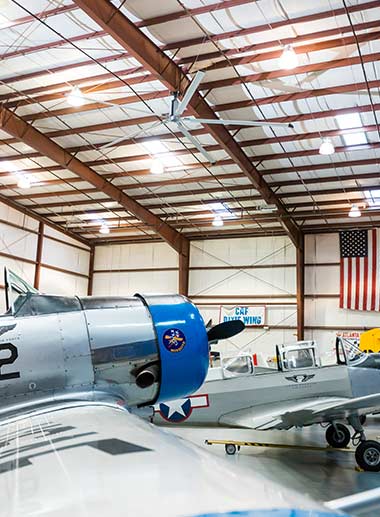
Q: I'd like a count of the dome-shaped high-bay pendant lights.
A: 8